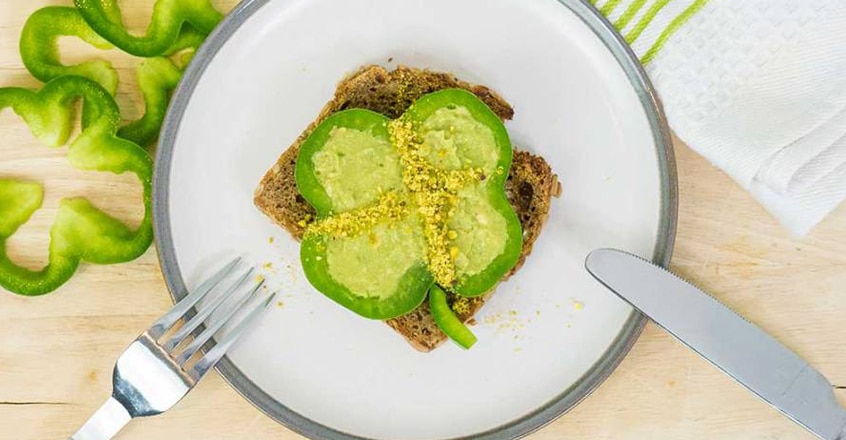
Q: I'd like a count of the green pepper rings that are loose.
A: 3